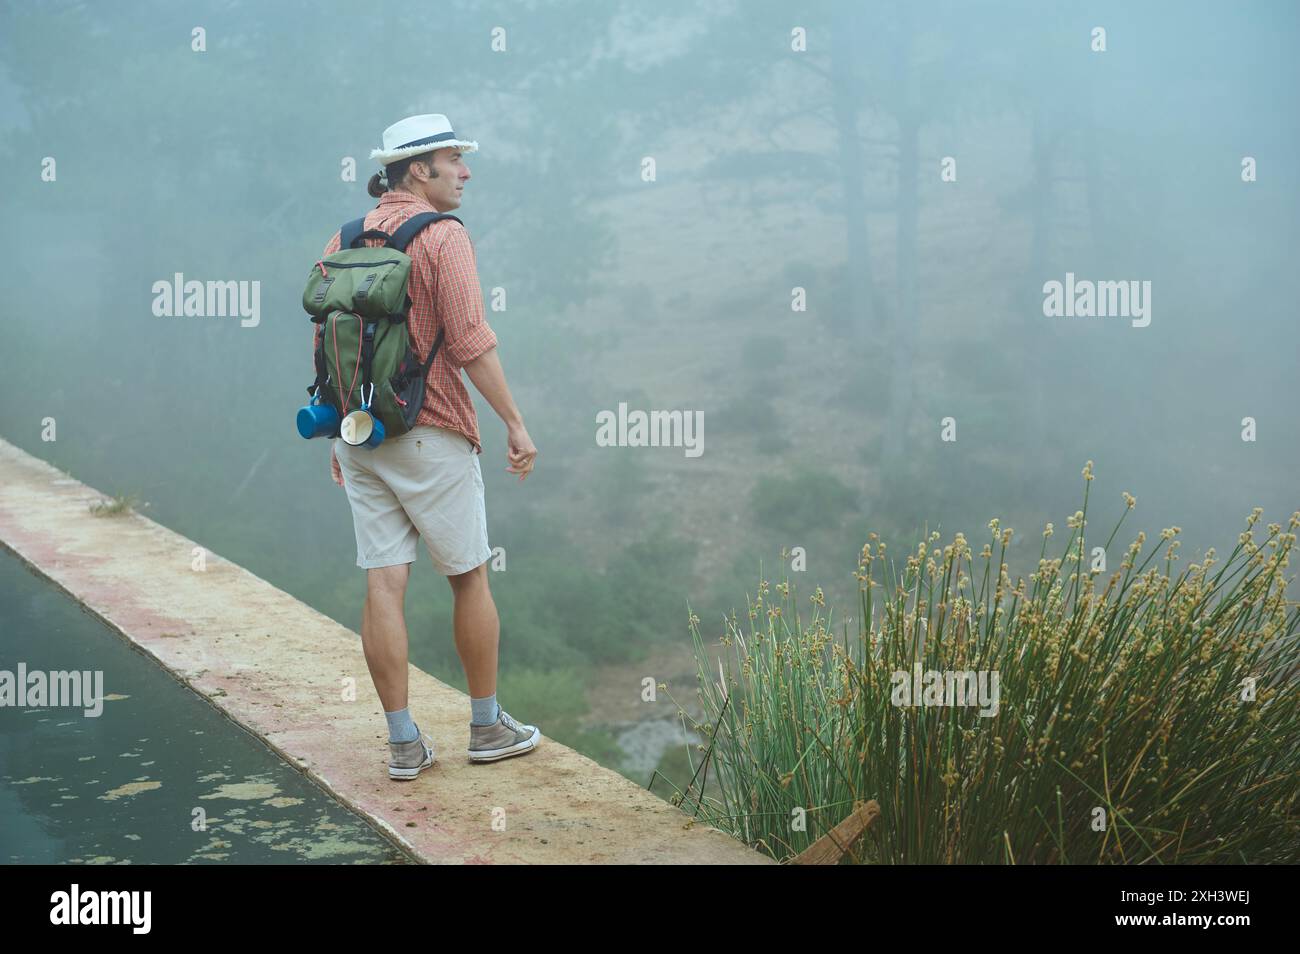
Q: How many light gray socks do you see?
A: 2